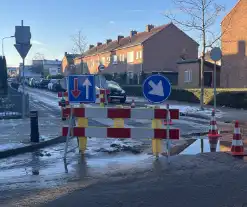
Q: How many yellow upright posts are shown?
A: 3